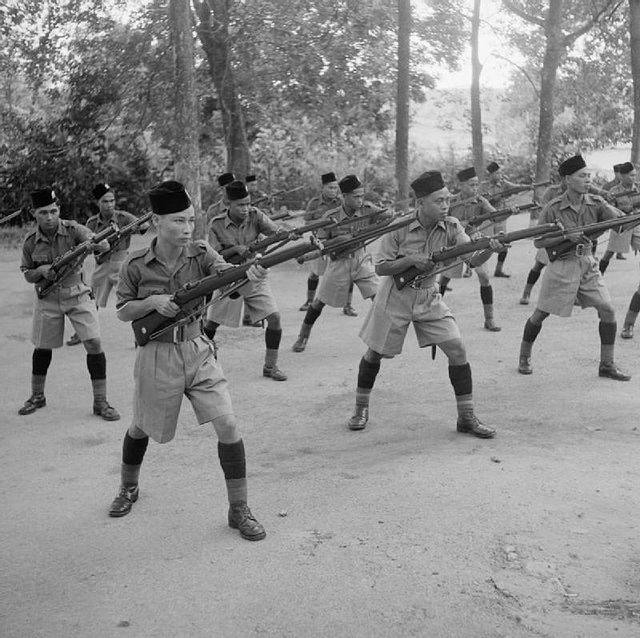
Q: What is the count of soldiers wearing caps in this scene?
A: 14